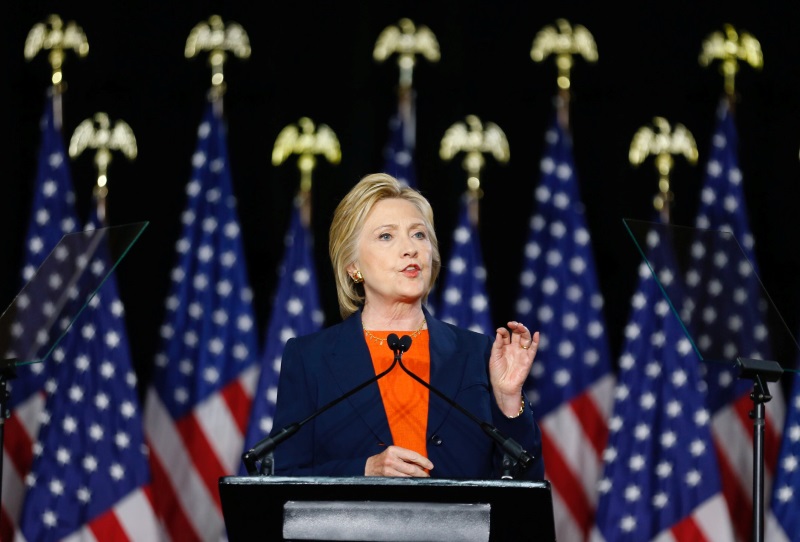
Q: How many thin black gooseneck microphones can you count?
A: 2